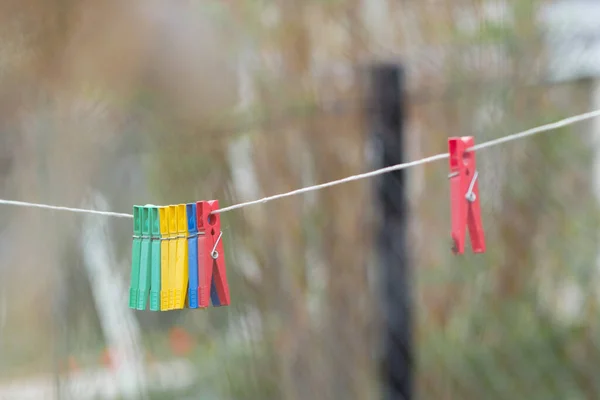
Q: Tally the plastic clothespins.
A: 9